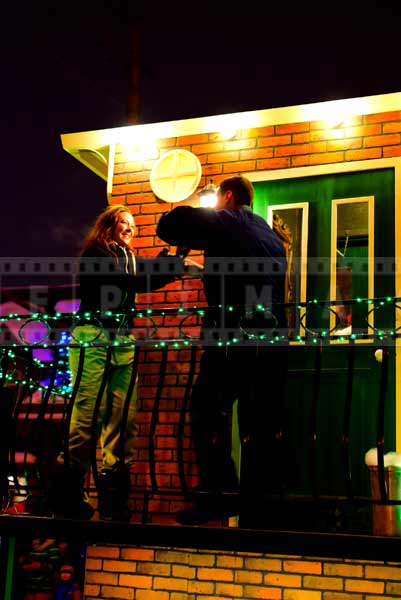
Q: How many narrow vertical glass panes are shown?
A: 2